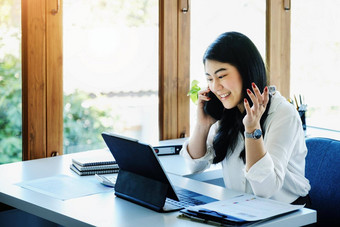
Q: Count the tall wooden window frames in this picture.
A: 3